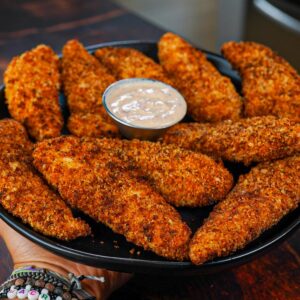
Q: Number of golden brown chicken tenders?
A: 10